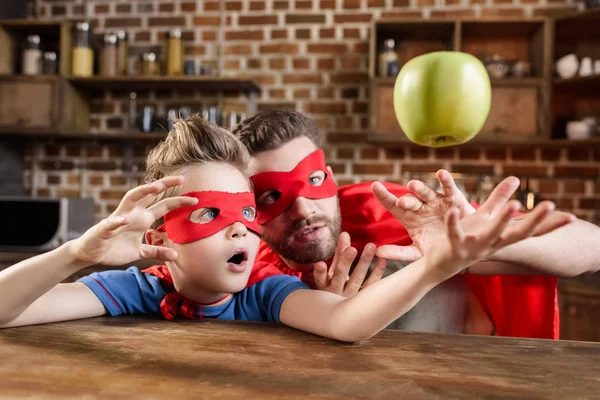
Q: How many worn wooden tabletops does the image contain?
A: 1